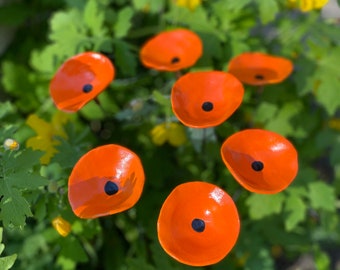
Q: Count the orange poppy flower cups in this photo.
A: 7